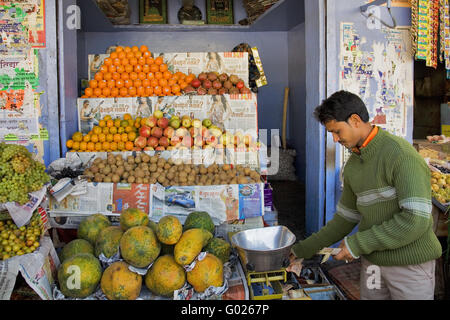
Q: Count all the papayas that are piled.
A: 13